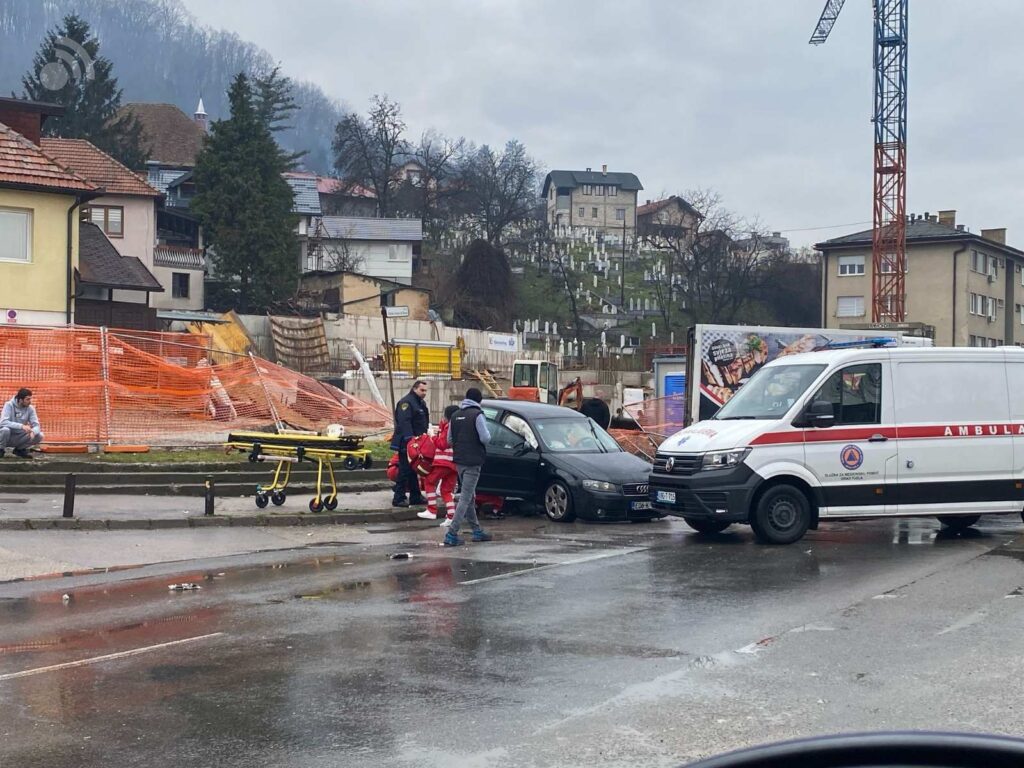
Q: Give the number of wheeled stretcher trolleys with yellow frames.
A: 1